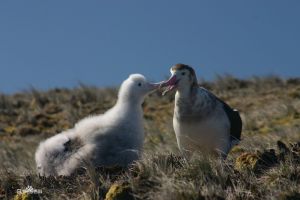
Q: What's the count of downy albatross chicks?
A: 1